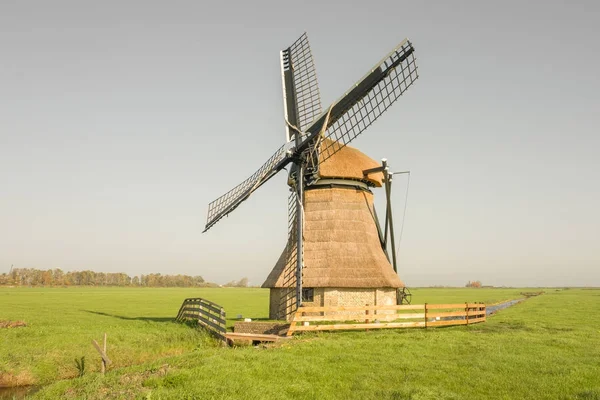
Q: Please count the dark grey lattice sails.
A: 4